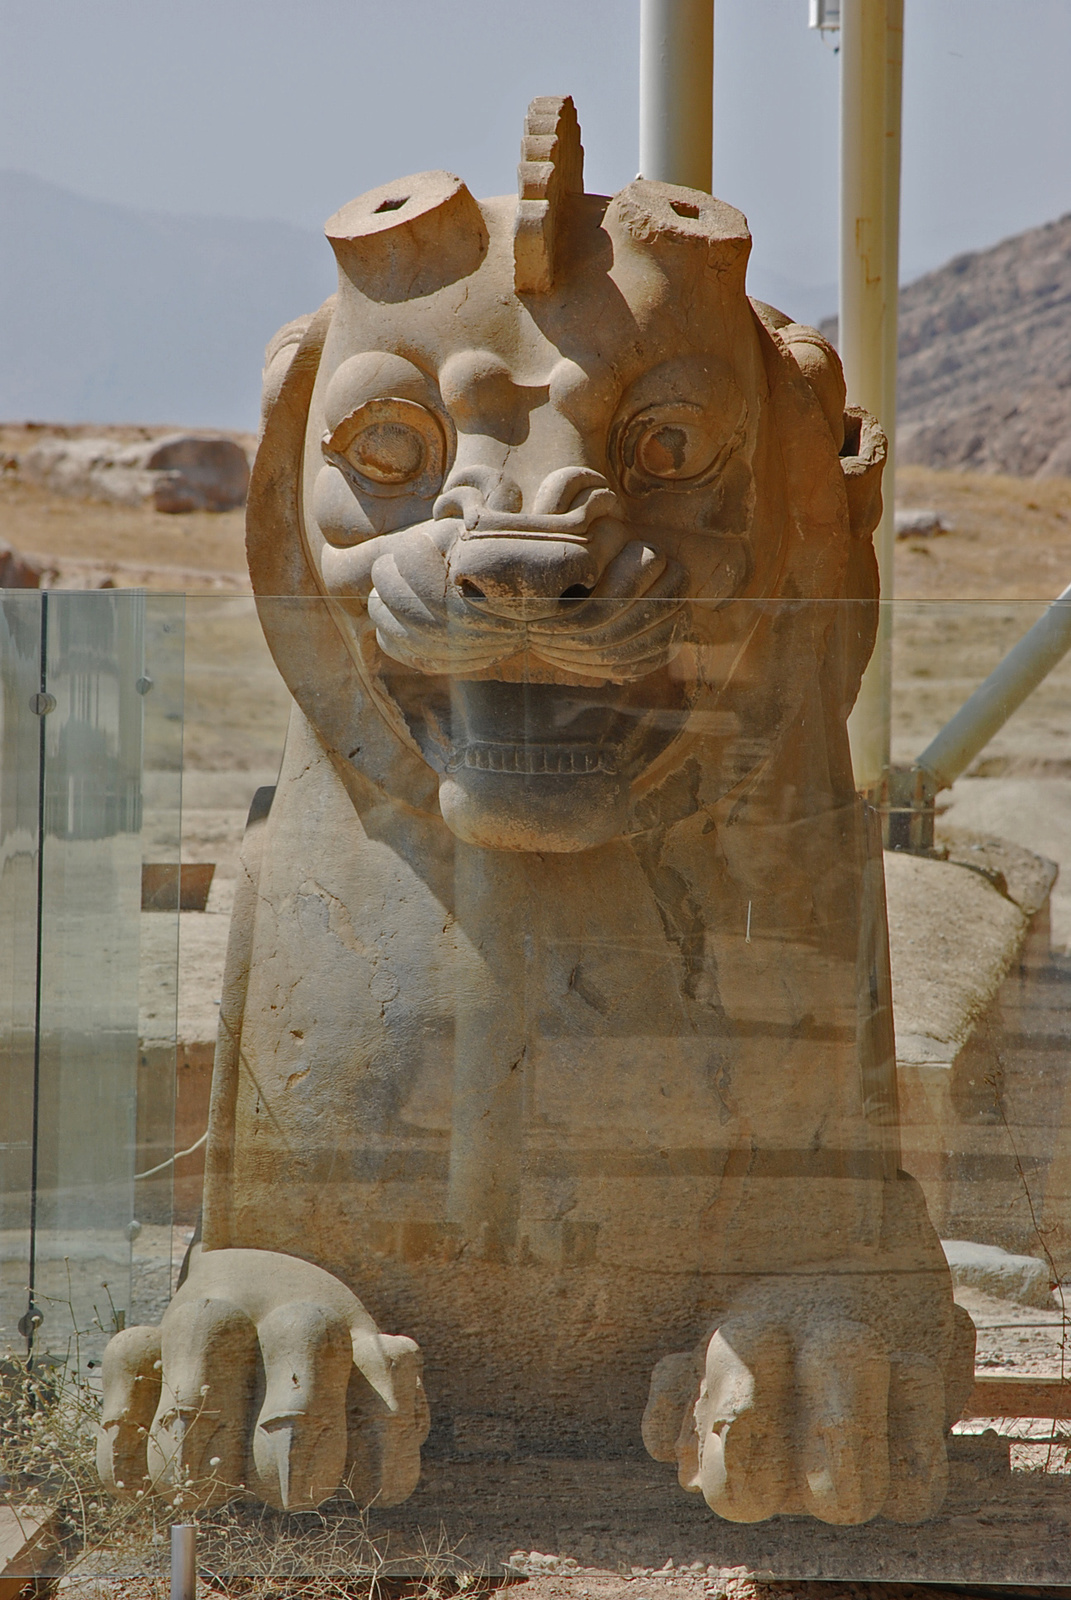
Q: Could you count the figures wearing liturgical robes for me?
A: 0